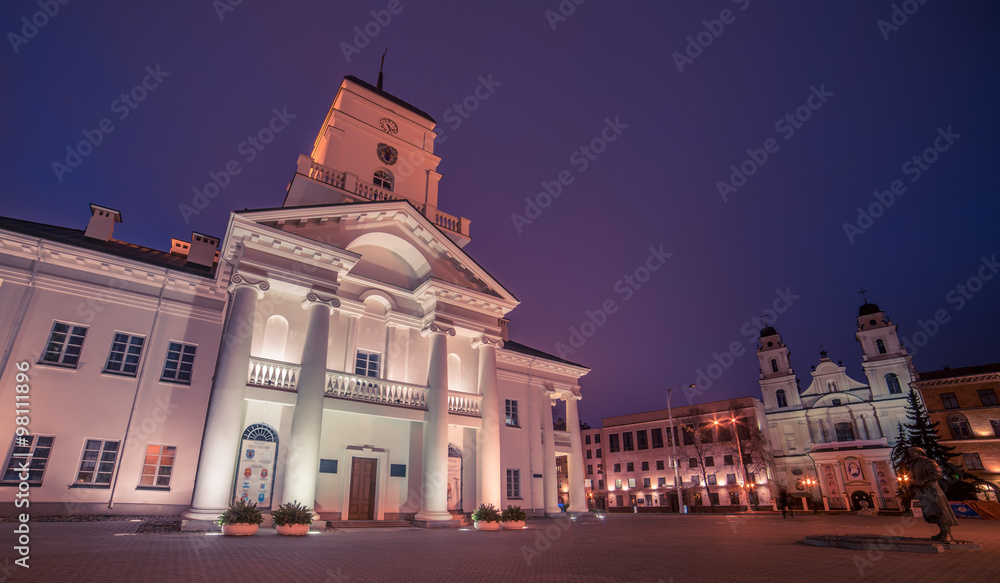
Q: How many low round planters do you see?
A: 4